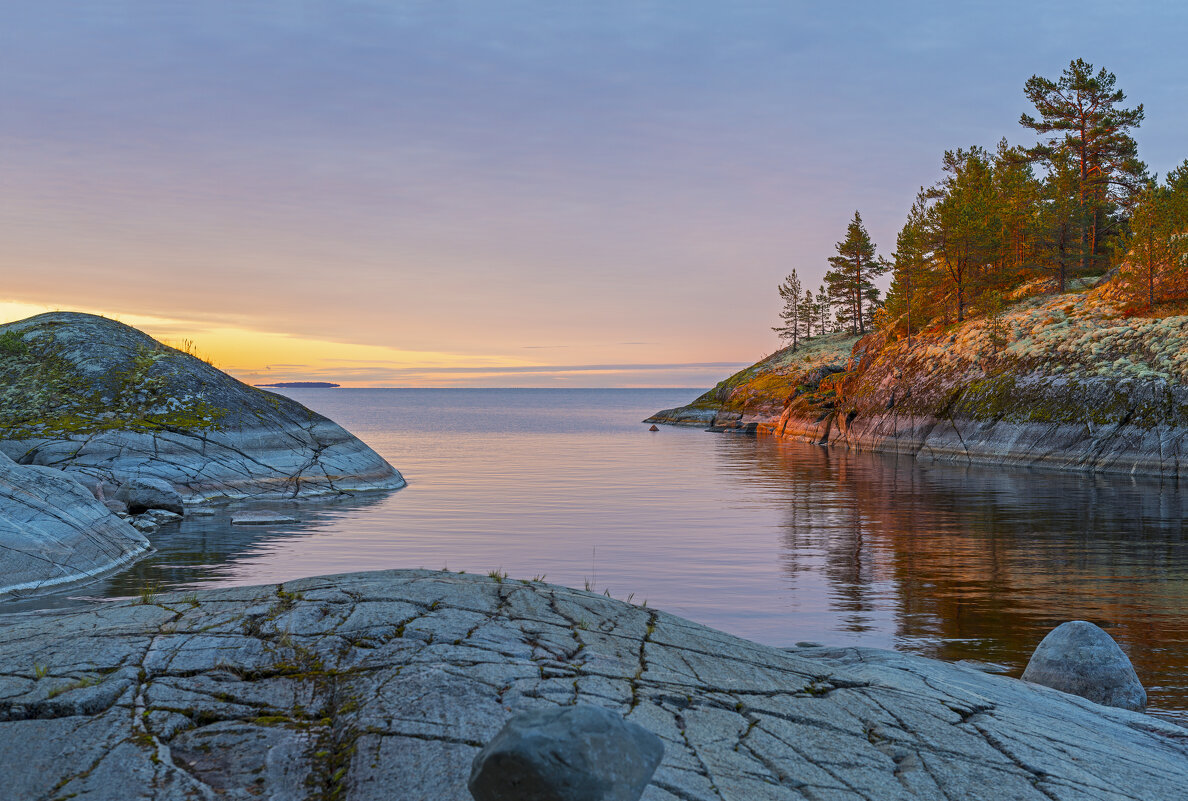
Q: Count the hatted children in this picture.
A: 0